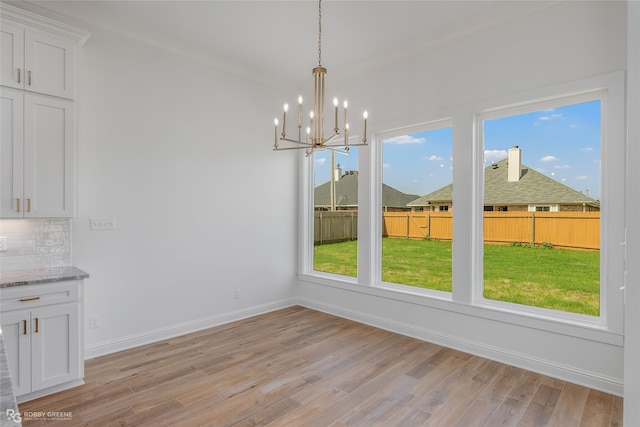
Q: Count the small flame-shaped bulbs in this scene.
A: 9